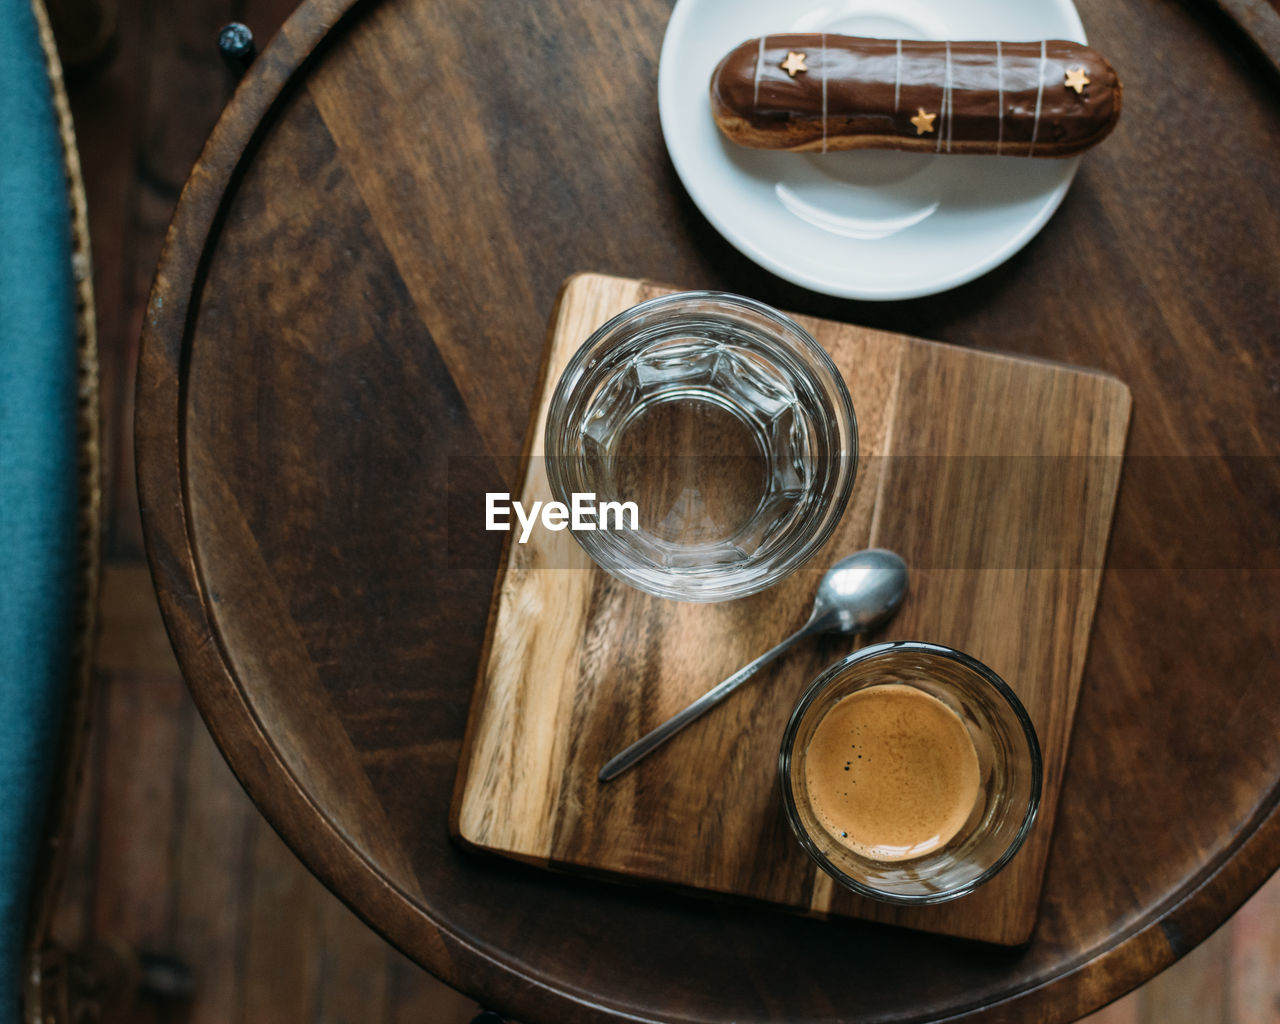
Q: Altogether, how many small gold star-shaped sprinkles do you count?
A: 3